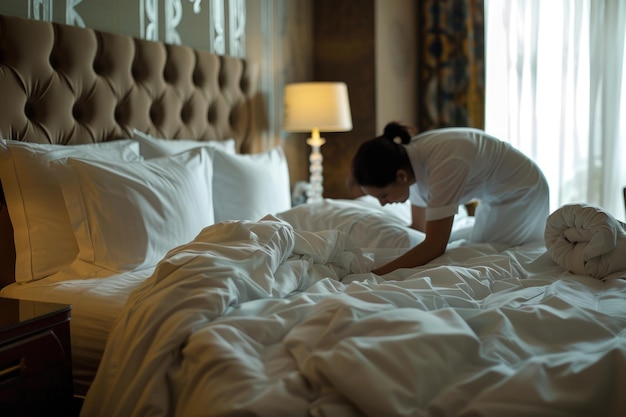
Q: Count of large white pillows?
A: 4